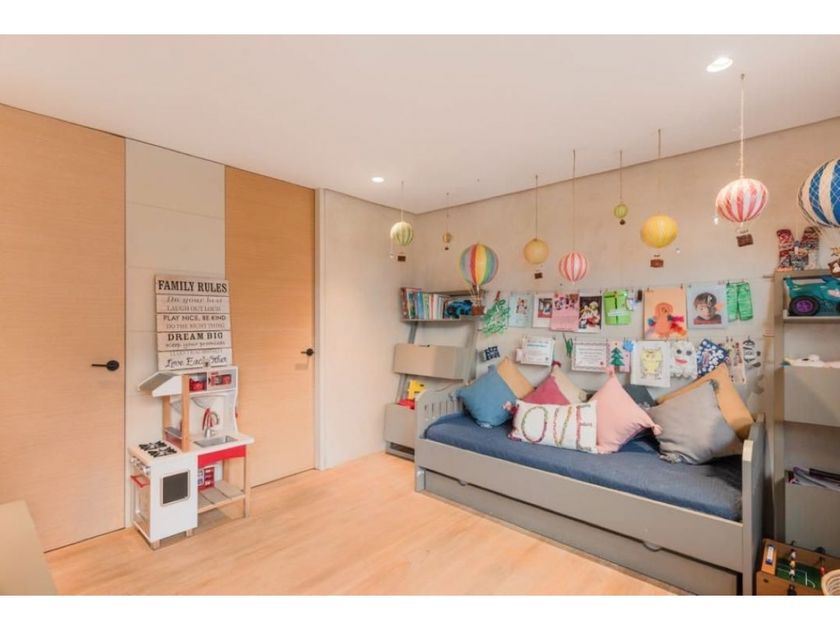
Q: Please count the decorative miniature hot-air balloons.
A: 9